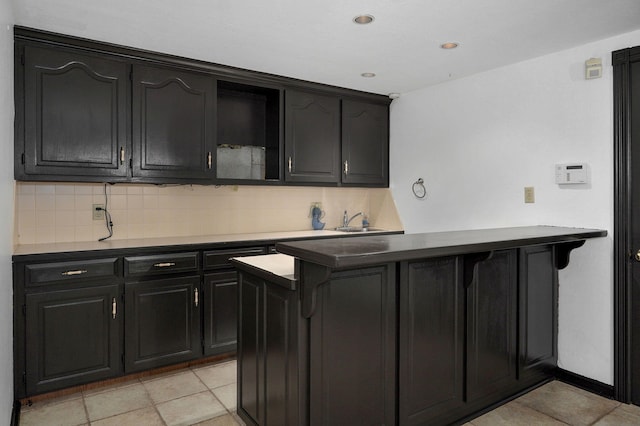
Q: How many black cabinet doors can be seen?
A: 7